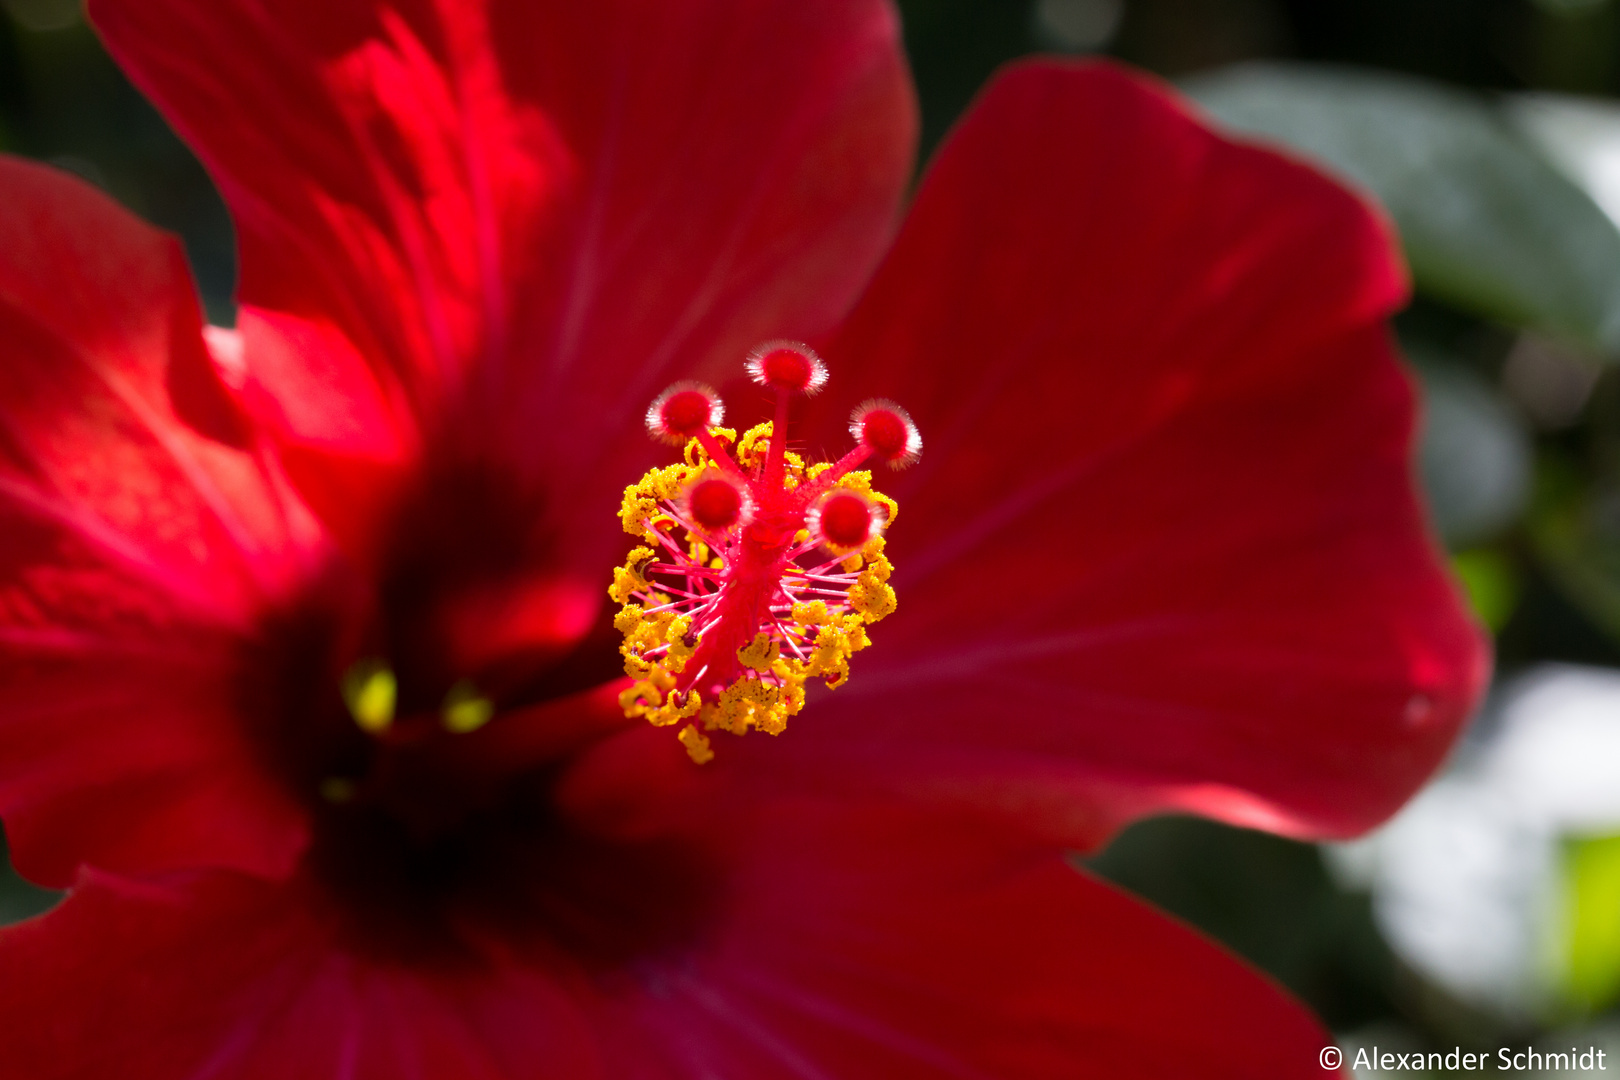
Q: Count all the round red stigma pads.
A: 5